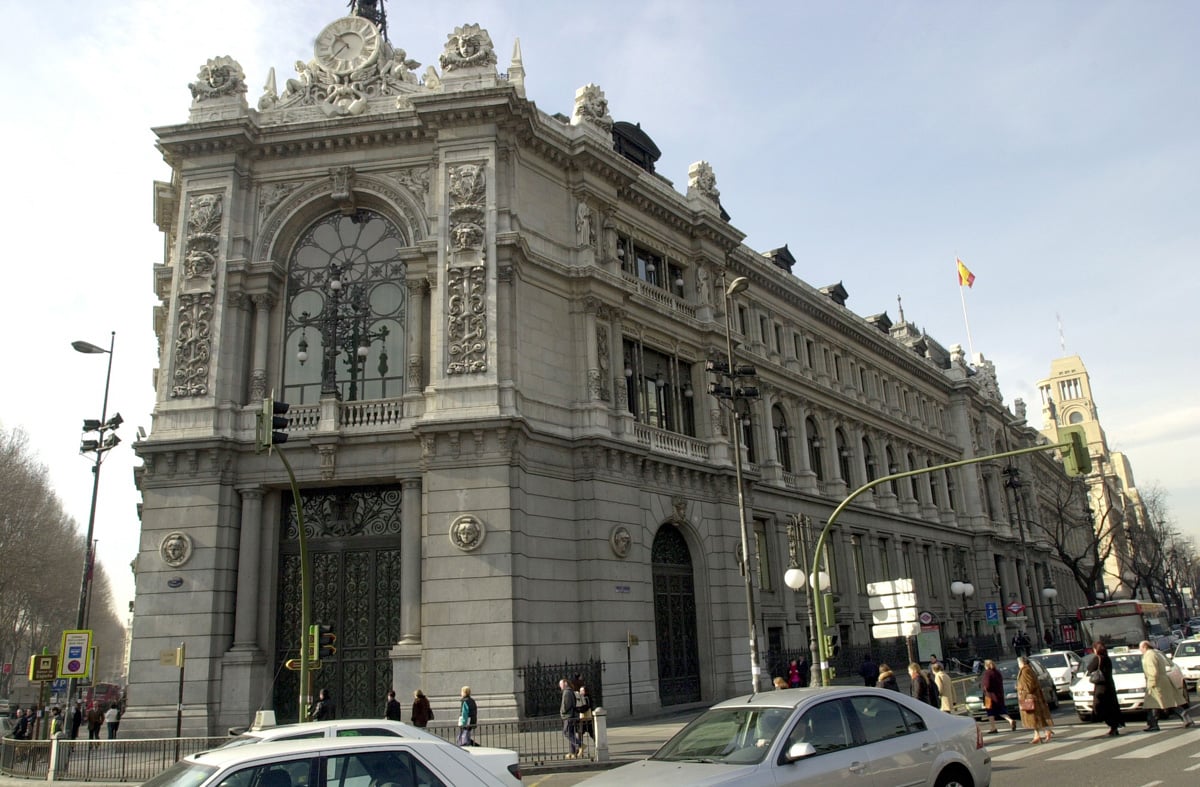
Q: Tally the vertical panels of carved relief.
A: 2